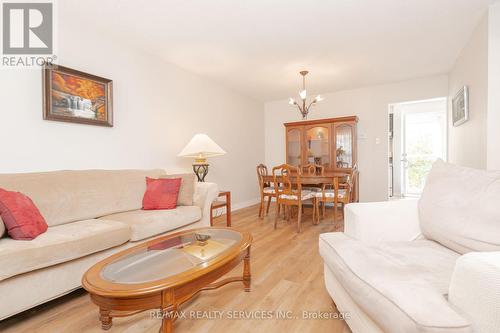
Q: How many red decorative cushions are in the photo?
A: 2